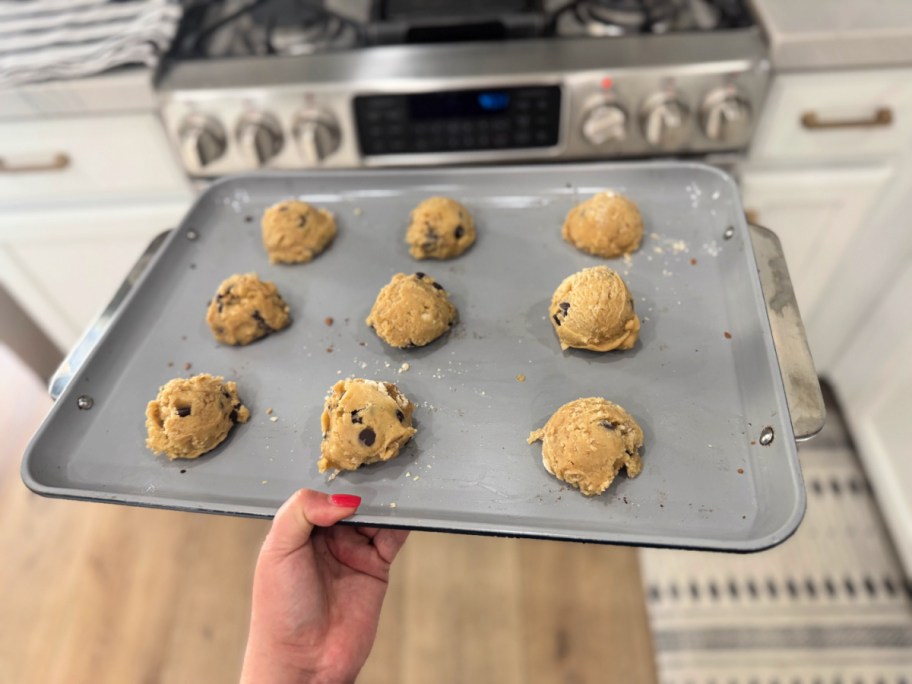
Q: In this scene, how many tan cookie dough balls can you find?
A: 9